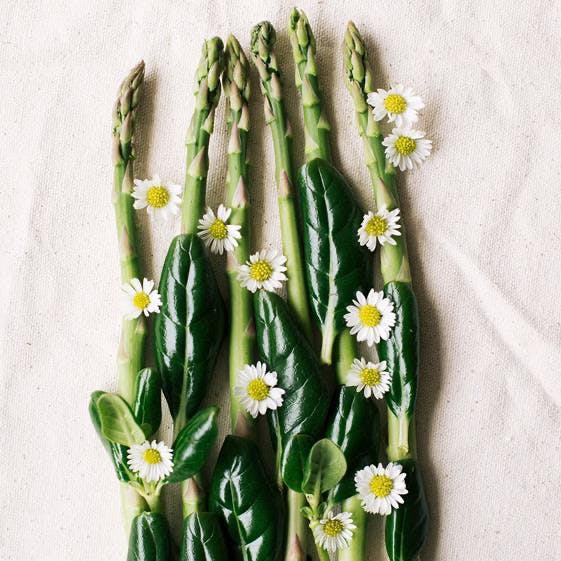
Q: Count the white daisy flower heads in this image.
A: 13